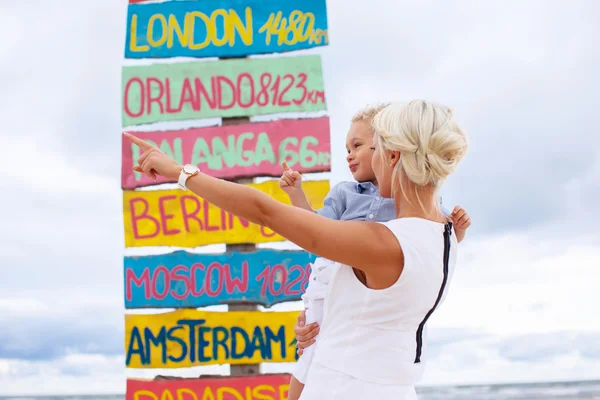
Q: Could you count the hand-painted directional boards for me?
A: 7